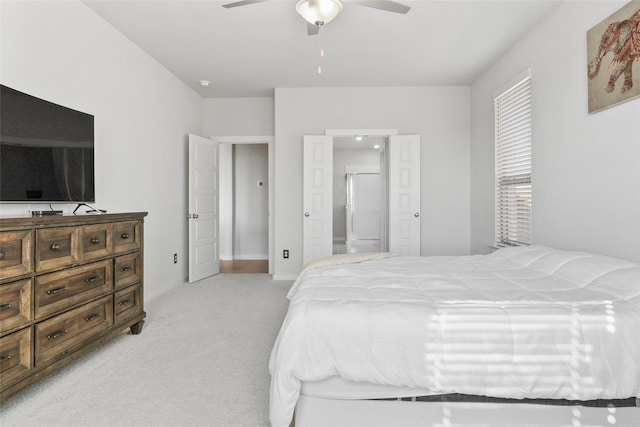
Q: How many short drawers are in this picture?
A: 8